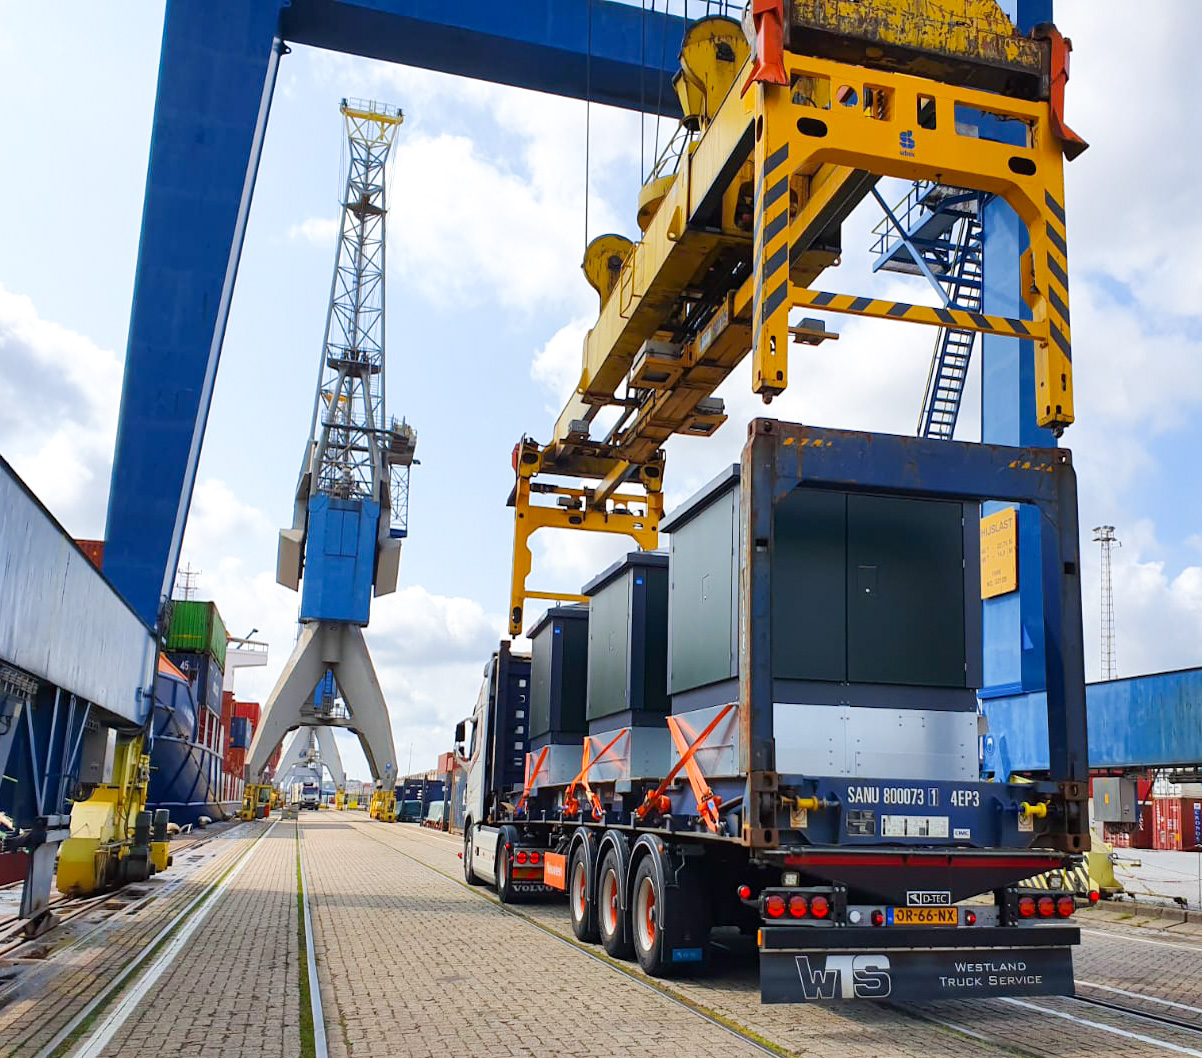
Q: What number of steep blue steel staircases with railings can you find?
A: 1